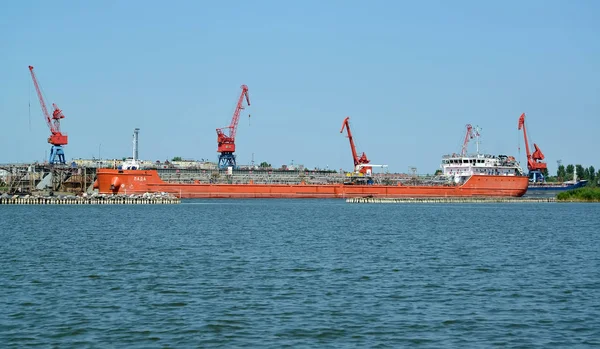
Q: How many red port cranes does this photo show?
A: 5